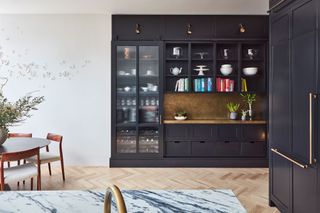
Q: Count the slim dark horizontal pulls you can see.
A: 4